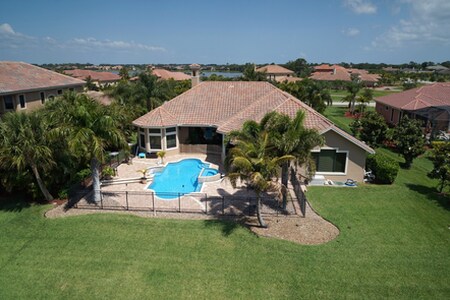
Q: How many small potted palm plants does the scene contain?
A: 2